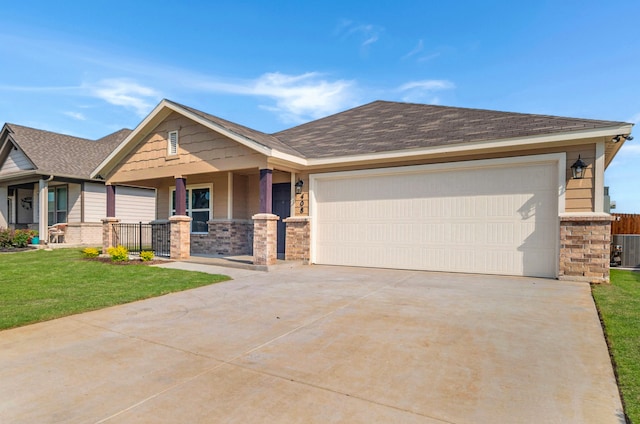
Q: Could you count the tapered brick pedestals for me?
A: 3